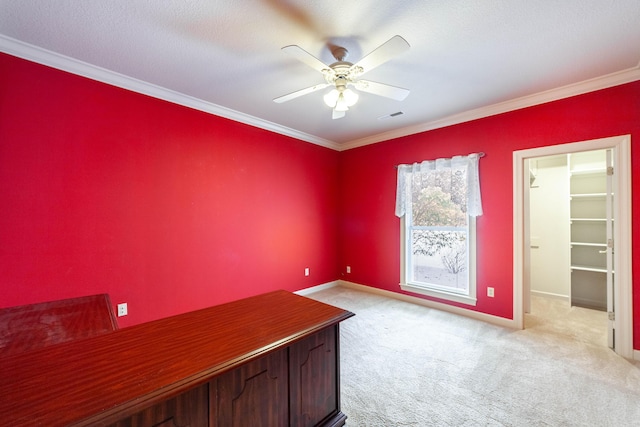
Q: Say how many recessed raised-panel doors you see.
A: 3